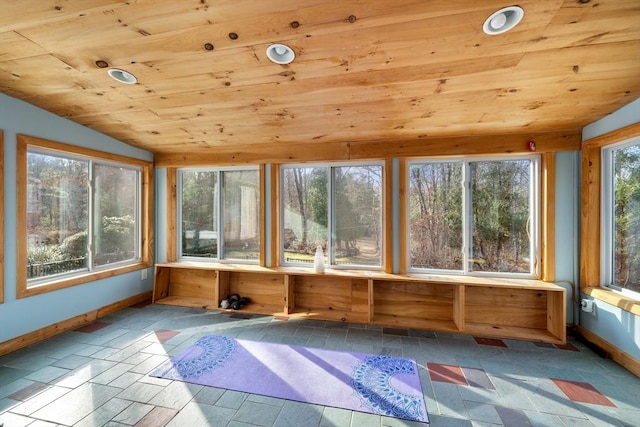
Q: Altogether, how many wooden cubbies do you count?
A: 5